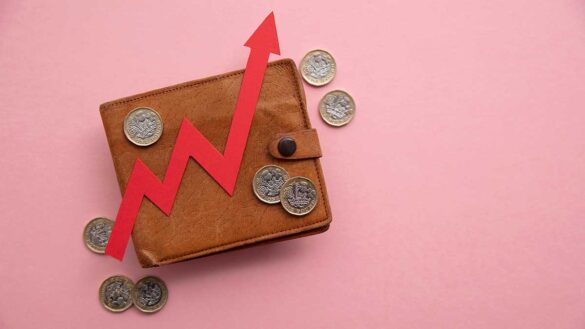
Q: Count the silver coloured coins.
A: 8